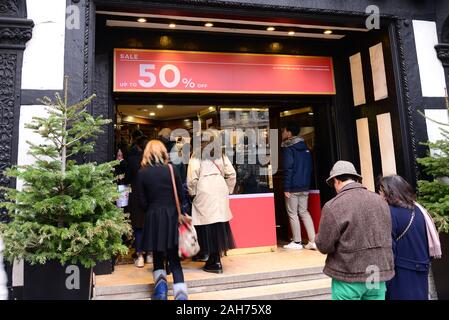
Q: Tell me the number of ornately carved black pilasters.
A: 2